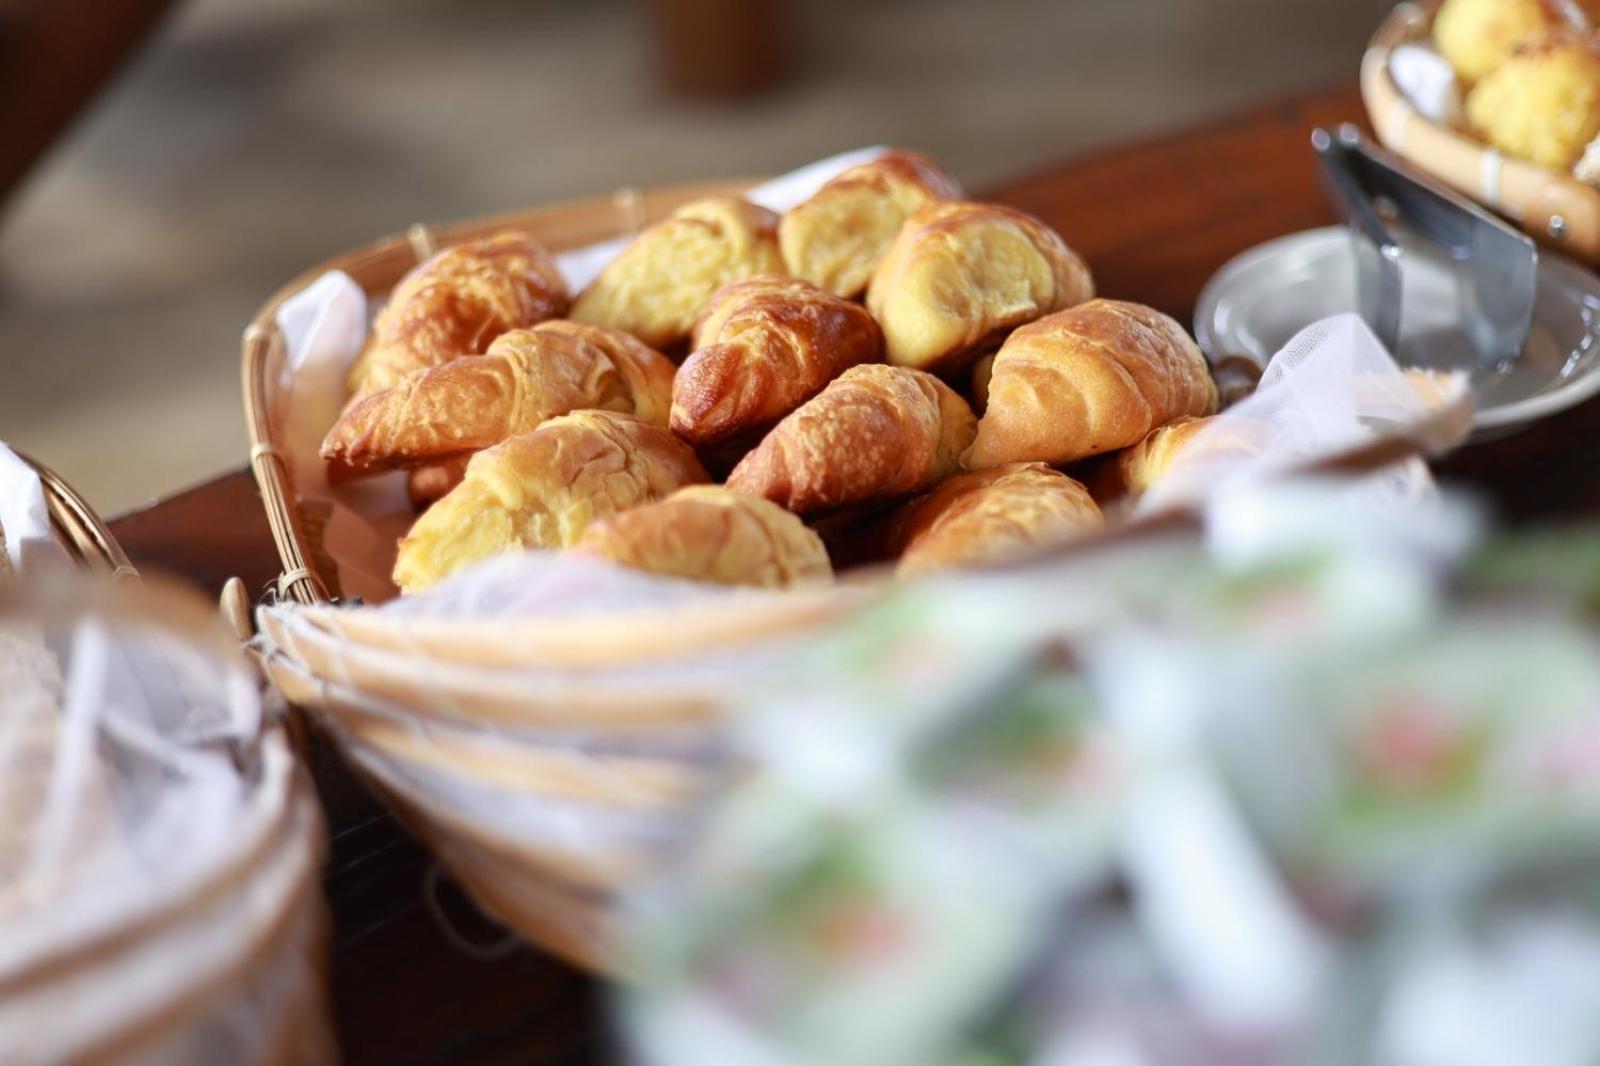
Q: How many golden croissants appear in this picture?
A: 12